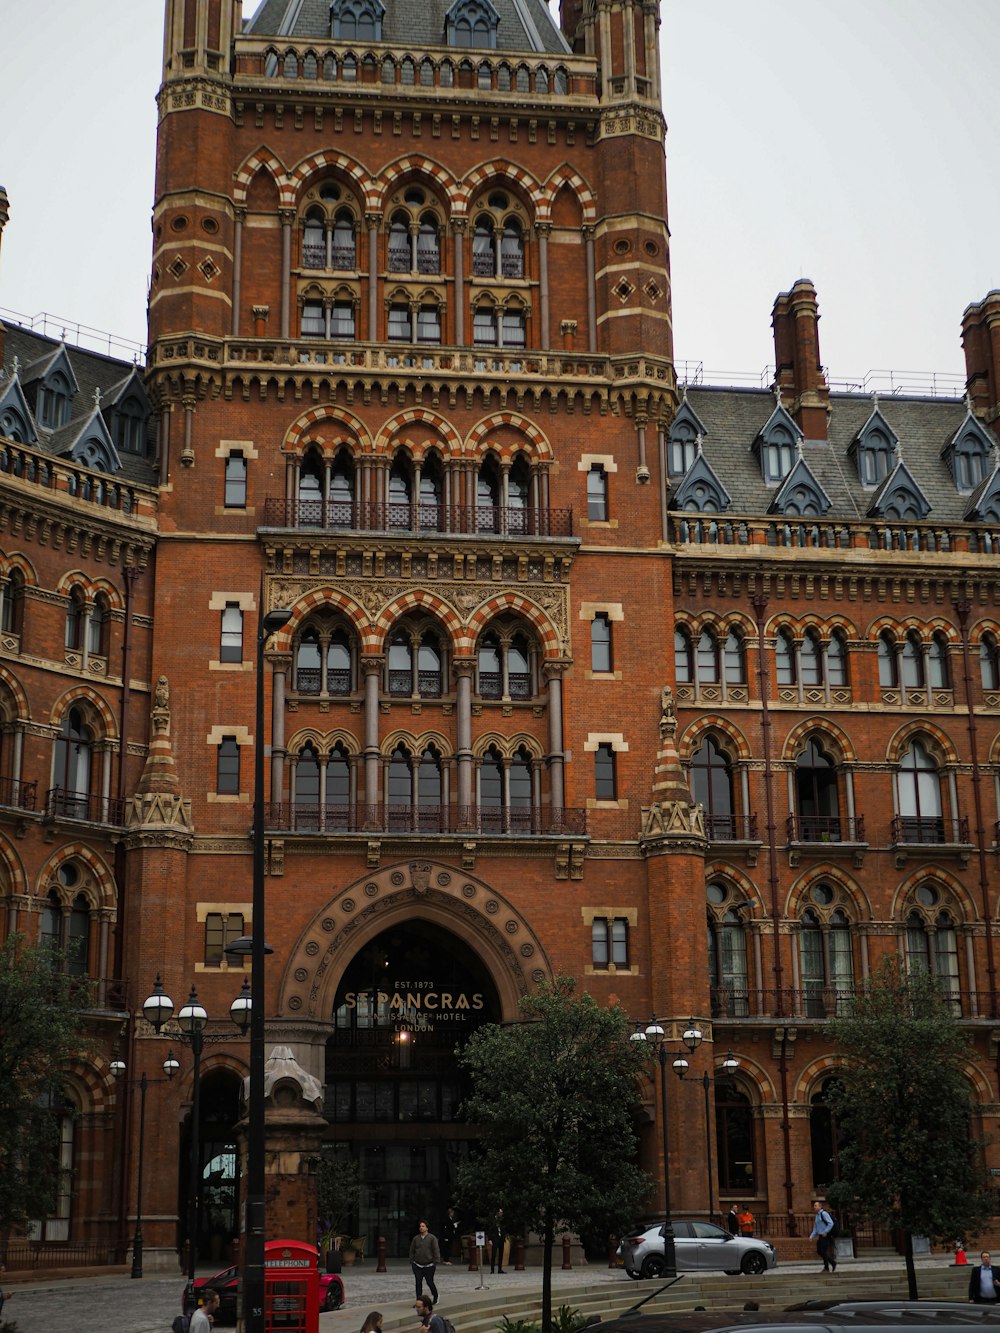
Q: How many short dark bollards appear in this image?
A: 7